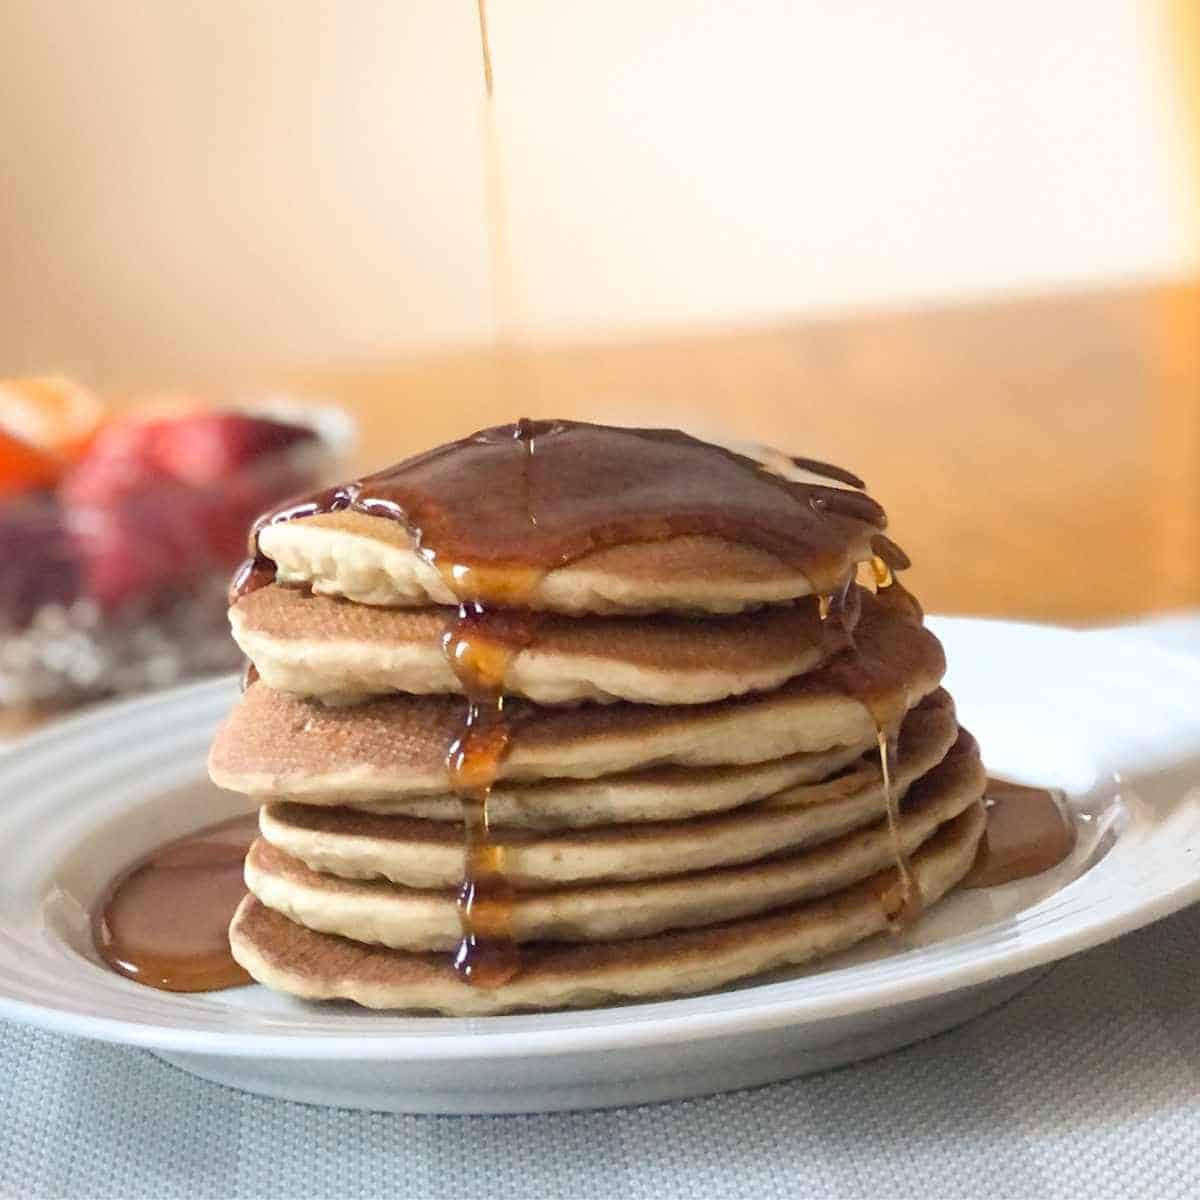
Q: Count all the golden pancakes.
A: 7